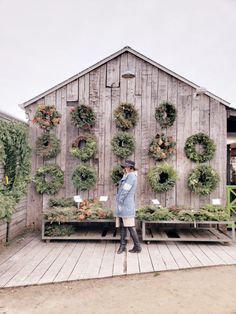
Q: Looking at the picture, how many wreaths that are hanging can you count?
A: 14